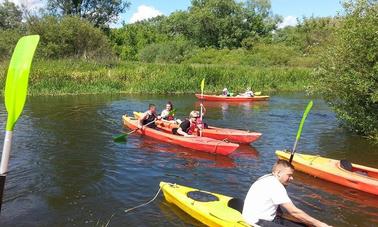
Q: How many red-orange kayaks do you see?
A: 4